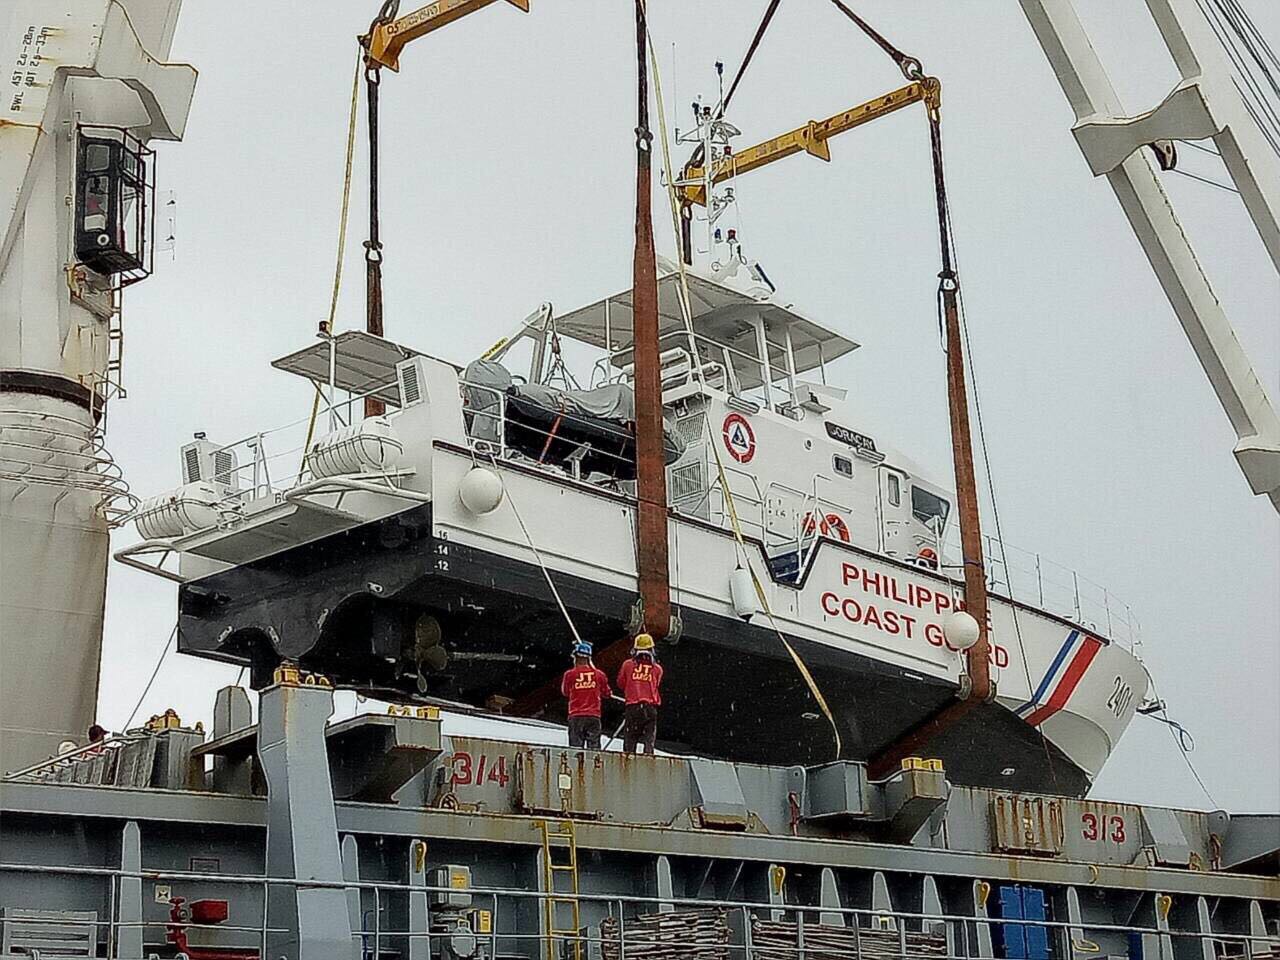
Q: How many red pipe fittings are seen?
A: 1